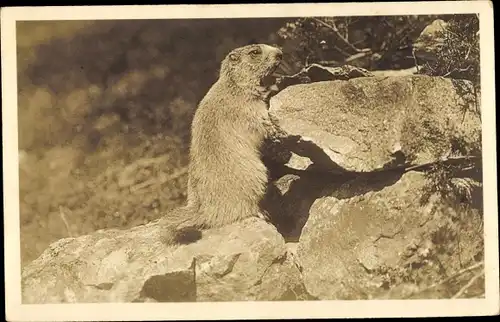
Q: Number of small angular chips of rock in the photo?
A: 2